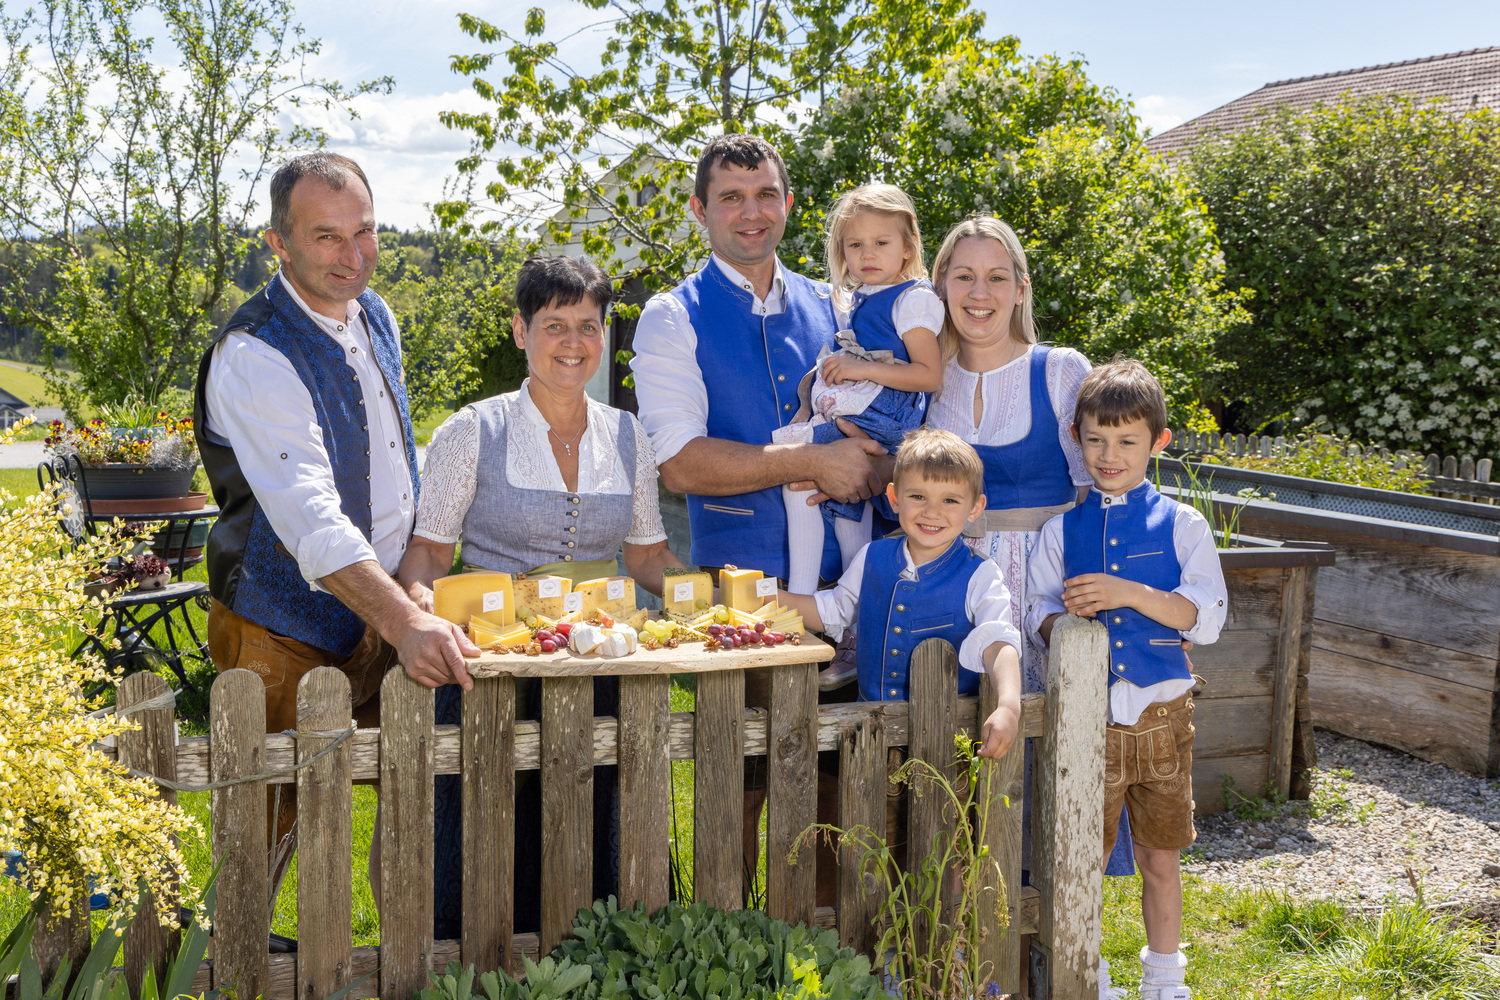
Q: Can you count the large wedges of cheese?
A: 5